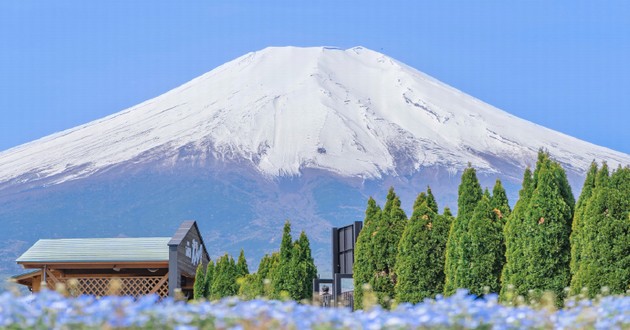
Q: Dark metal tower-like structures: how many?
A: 1